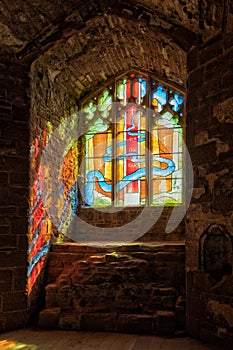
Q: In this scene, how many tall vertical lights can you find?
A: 3